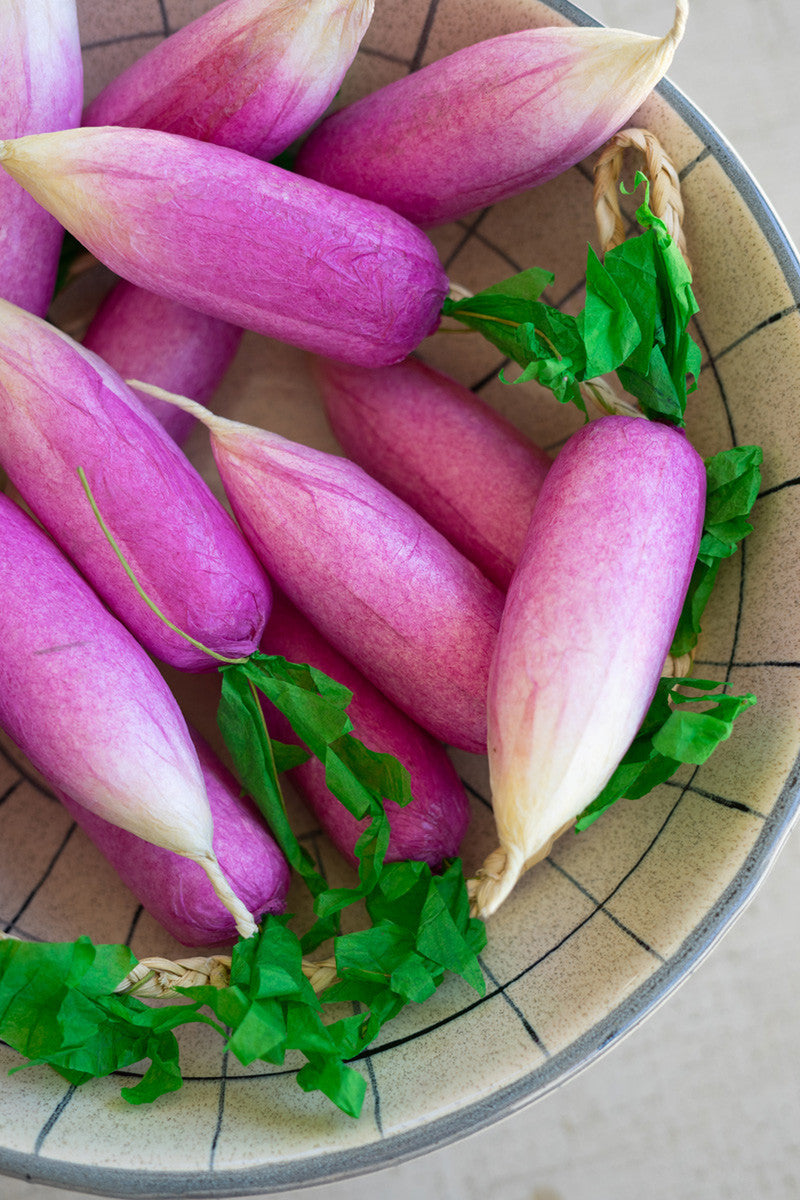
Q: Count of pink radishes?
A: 12